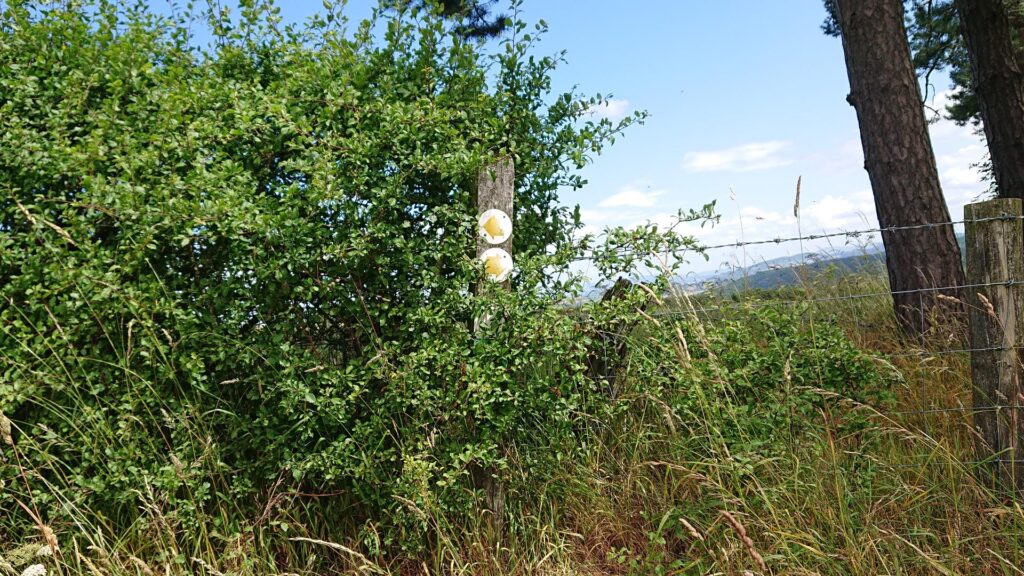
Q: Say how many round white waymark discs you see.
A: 2